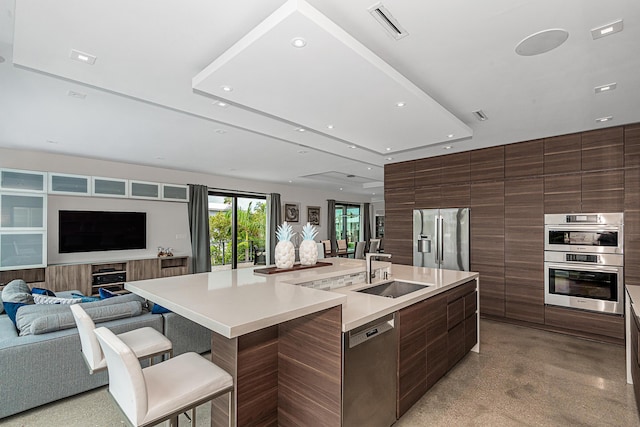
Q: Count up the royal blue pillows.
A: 4